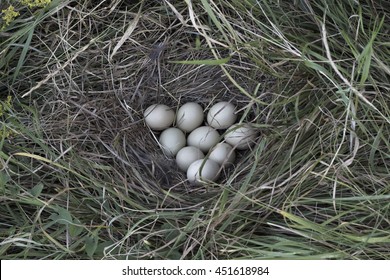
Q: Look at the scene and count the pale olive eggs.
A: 9